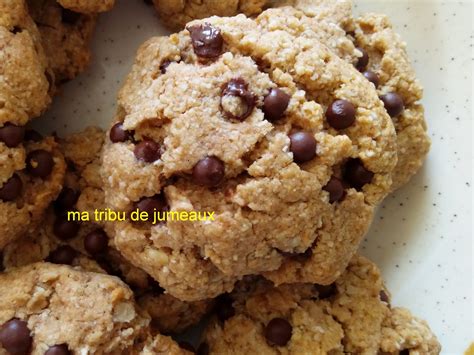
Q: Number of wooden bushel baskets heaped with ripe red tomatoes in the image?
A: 0